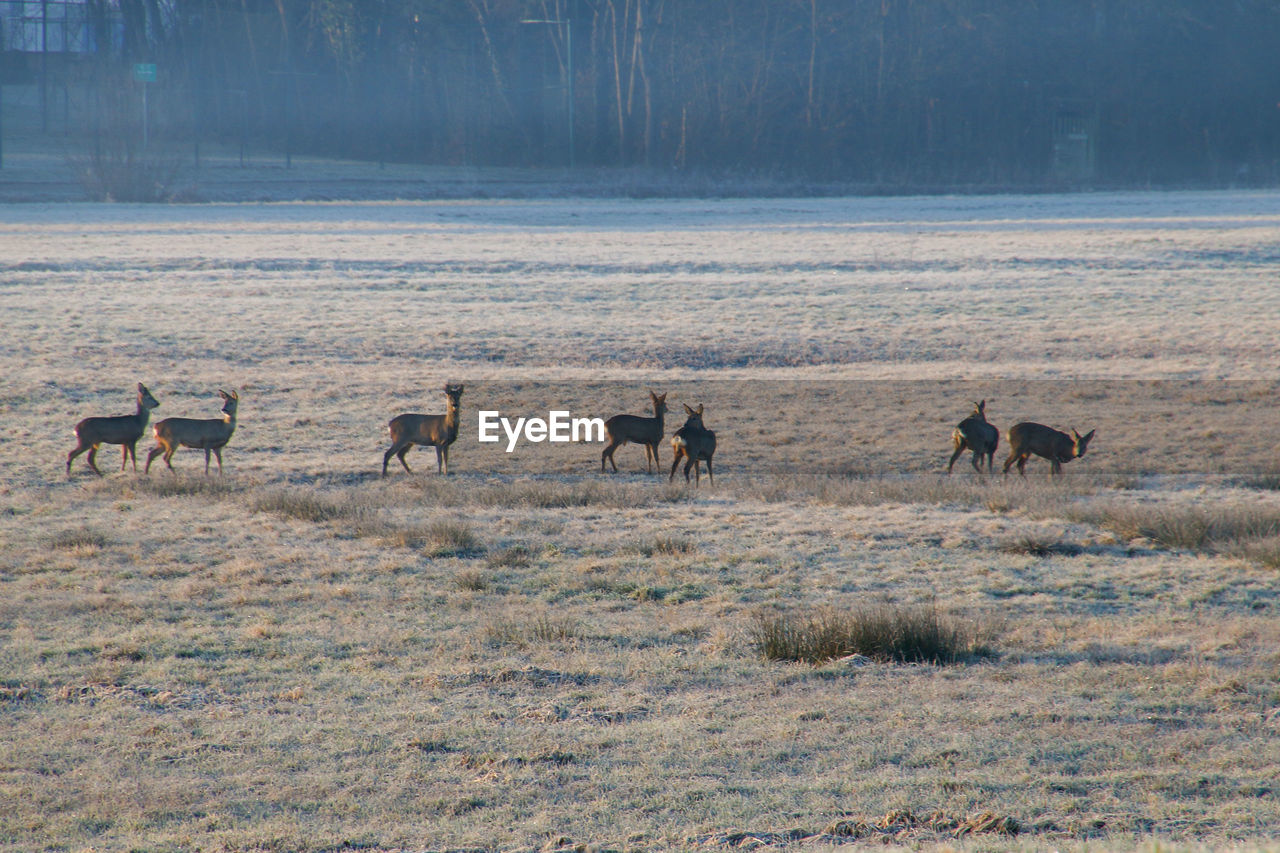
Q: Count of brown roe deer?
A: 7